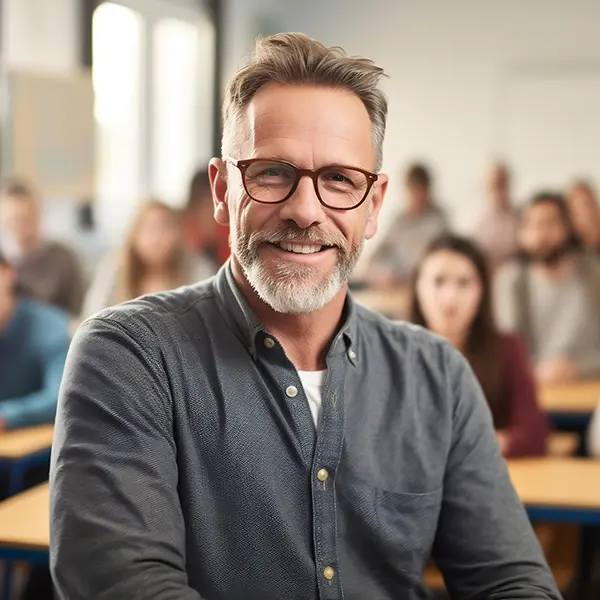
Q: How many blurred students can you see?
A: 9